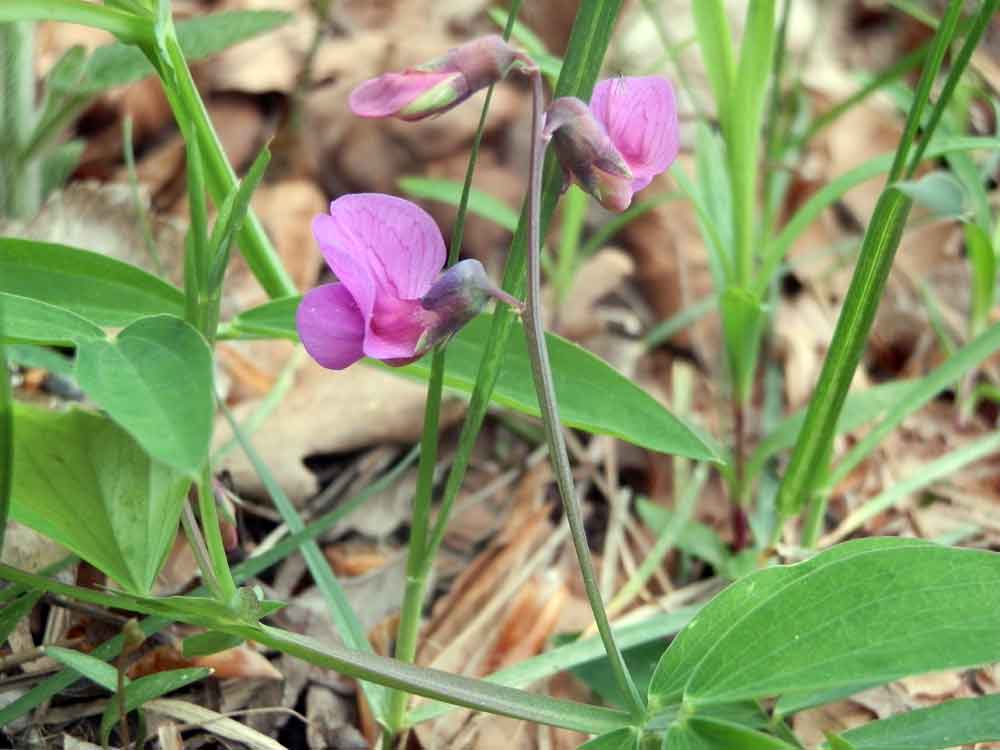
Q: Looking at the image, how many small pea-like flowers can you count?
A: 3